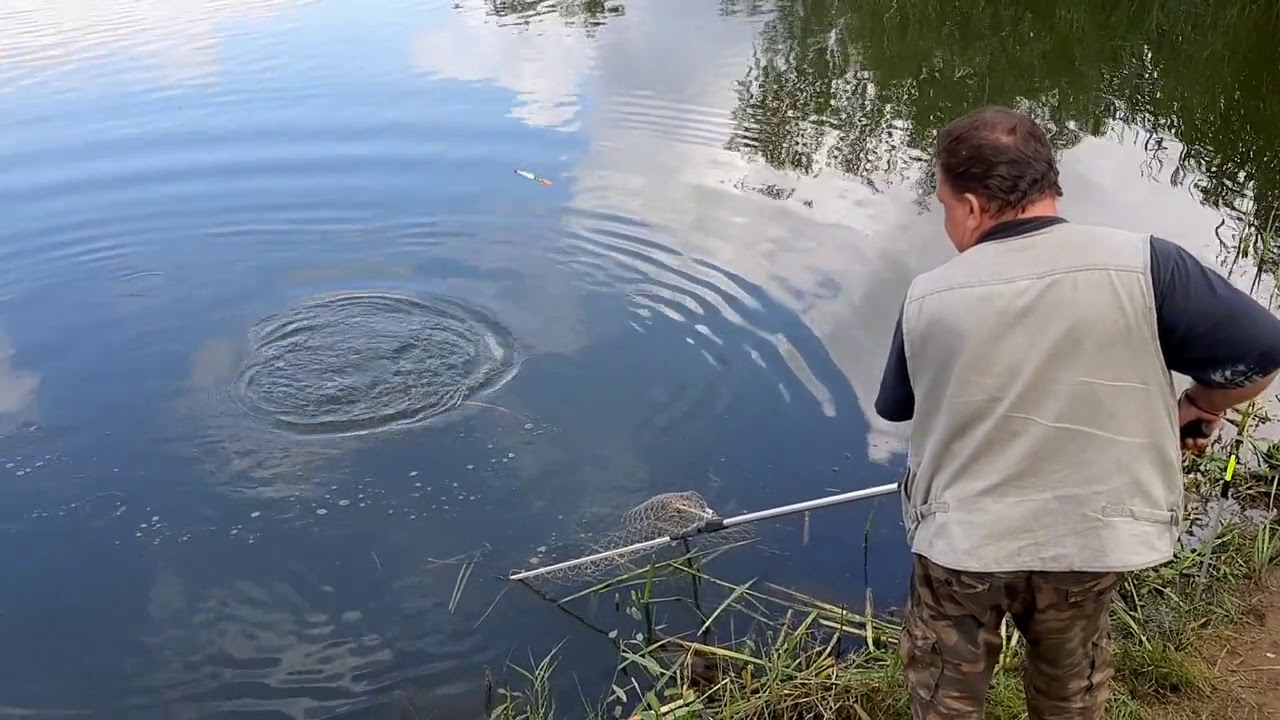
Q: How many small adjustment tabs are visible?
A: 2